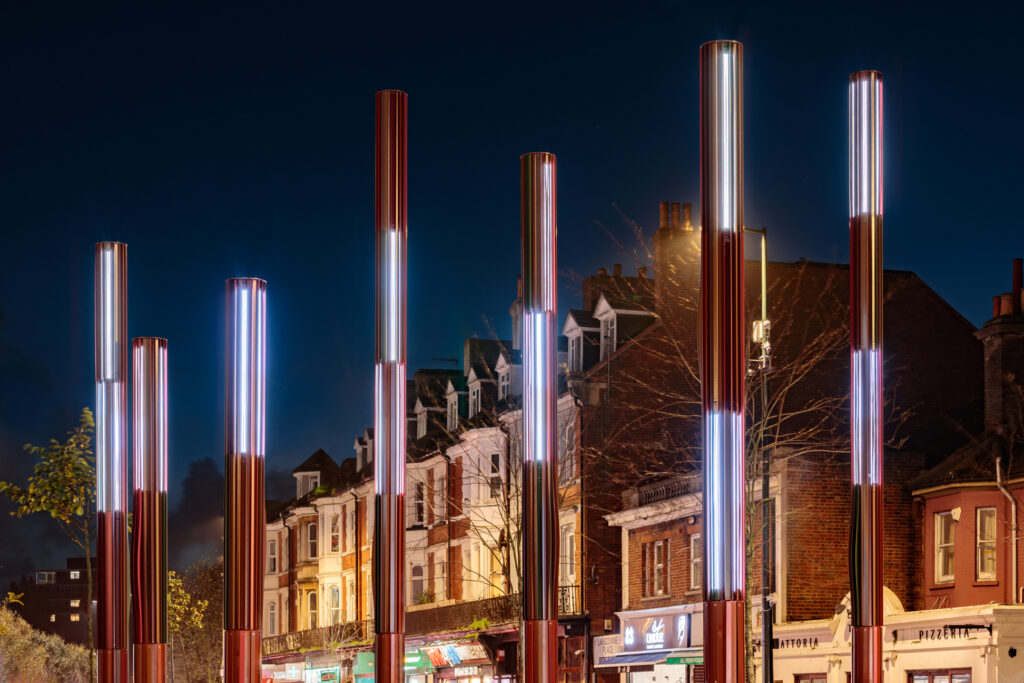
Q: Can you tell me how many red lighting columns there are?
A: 7